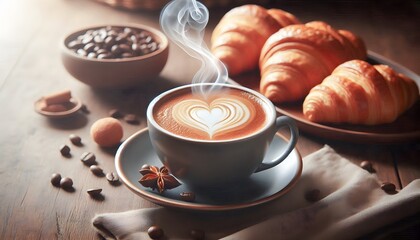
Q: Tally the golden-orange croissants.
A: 3